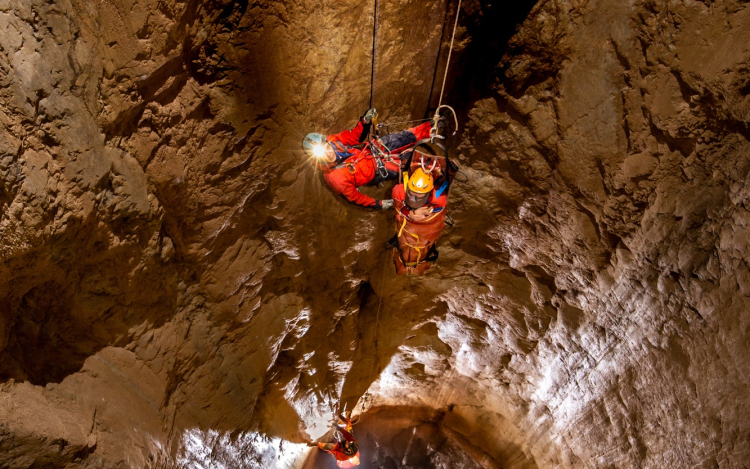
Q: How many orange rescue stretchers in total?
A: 1